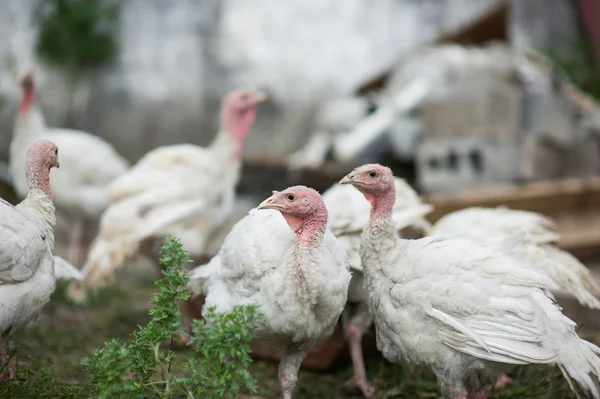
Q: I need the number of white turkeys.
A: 7